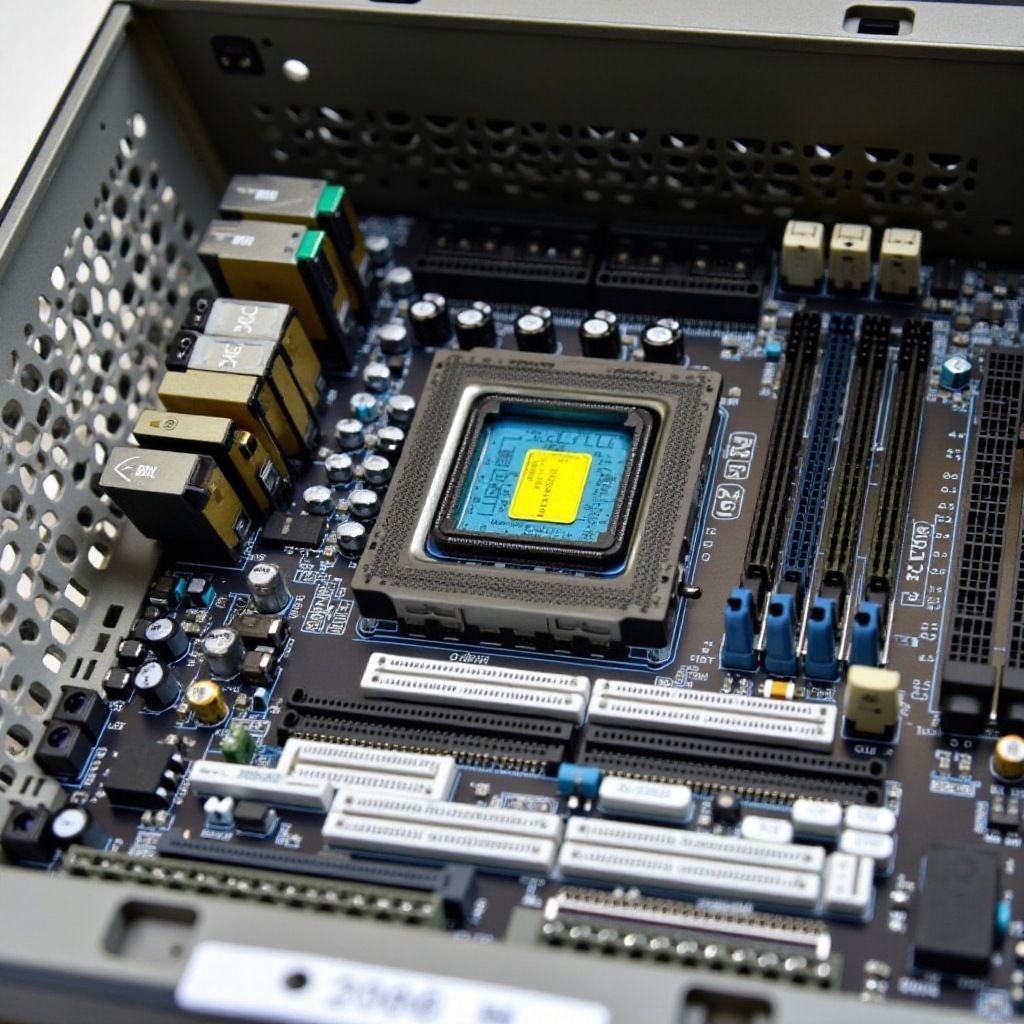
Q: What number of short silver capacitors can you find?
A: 13